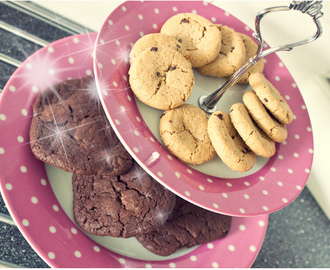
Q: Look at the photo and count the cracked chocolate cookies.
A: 3